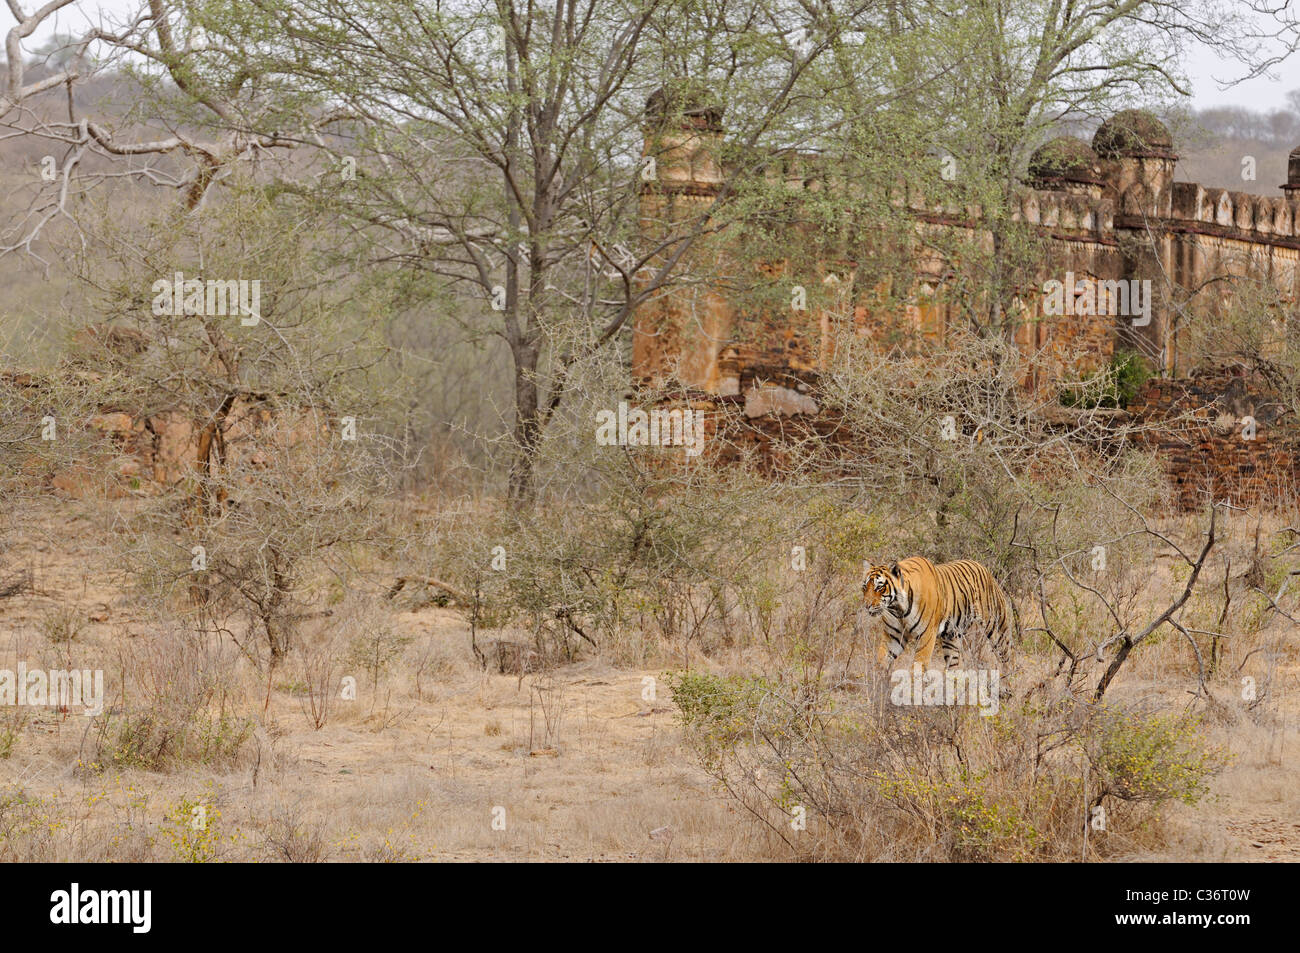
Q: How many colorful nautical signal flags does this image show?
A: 0